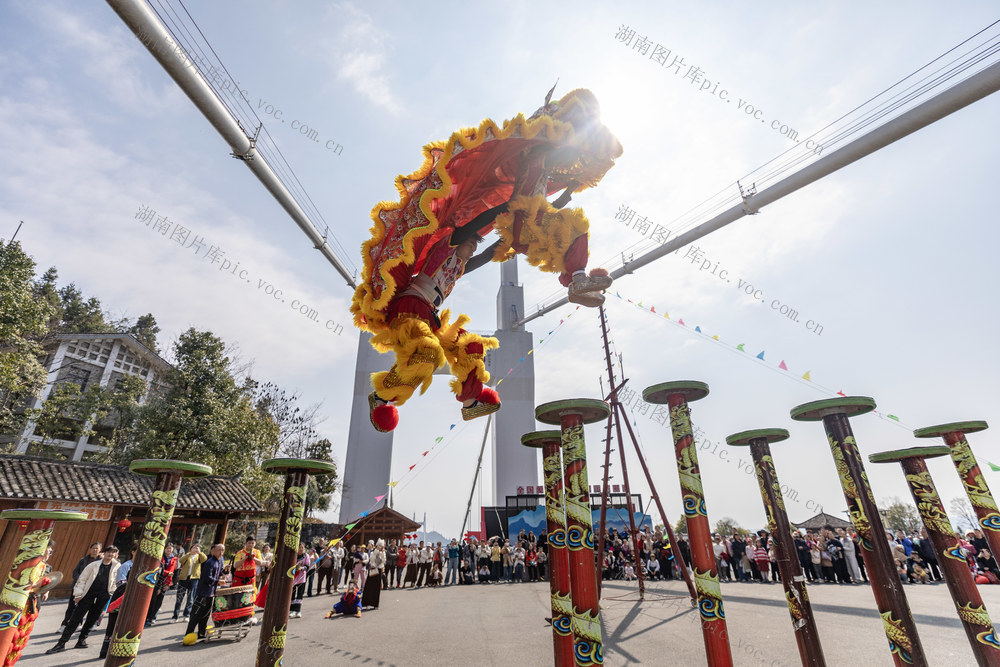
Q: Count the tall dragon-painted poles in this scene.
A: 10